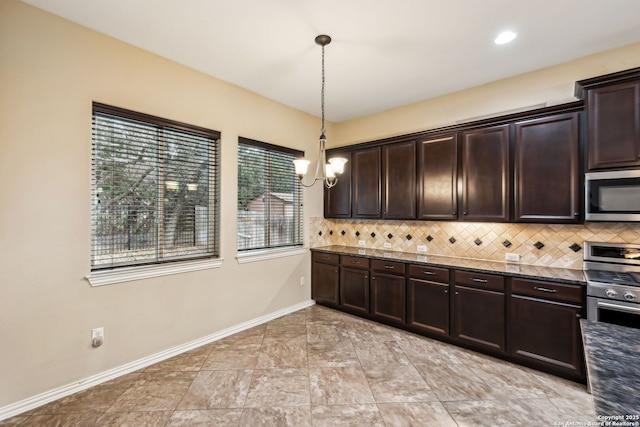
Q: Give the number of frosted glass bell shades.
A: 3